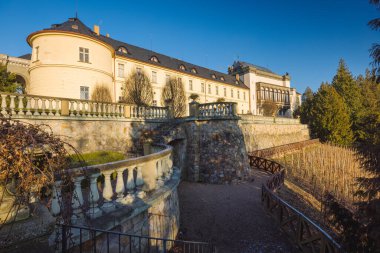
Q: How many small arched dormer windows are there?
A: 7